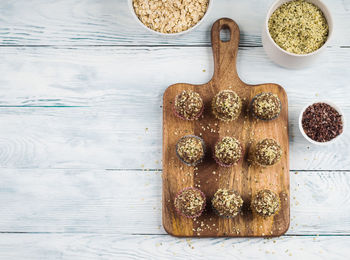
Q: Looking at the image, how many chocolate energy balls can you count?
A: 9